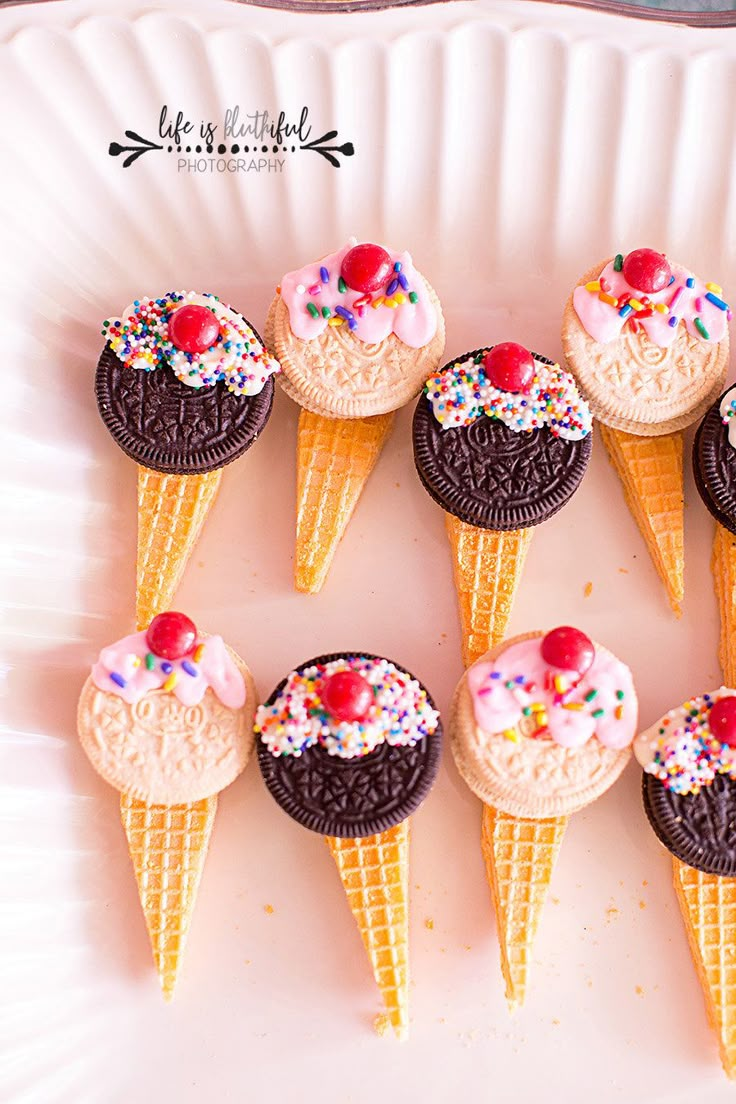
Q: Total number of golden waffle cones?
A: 9